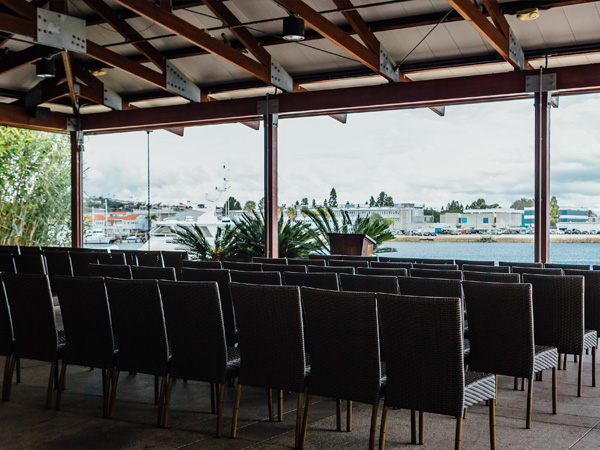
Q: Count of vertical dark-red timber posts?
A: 3